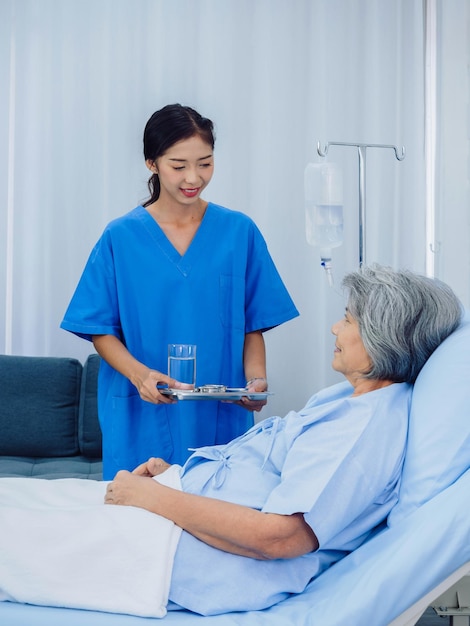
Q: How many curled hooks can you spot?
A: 2